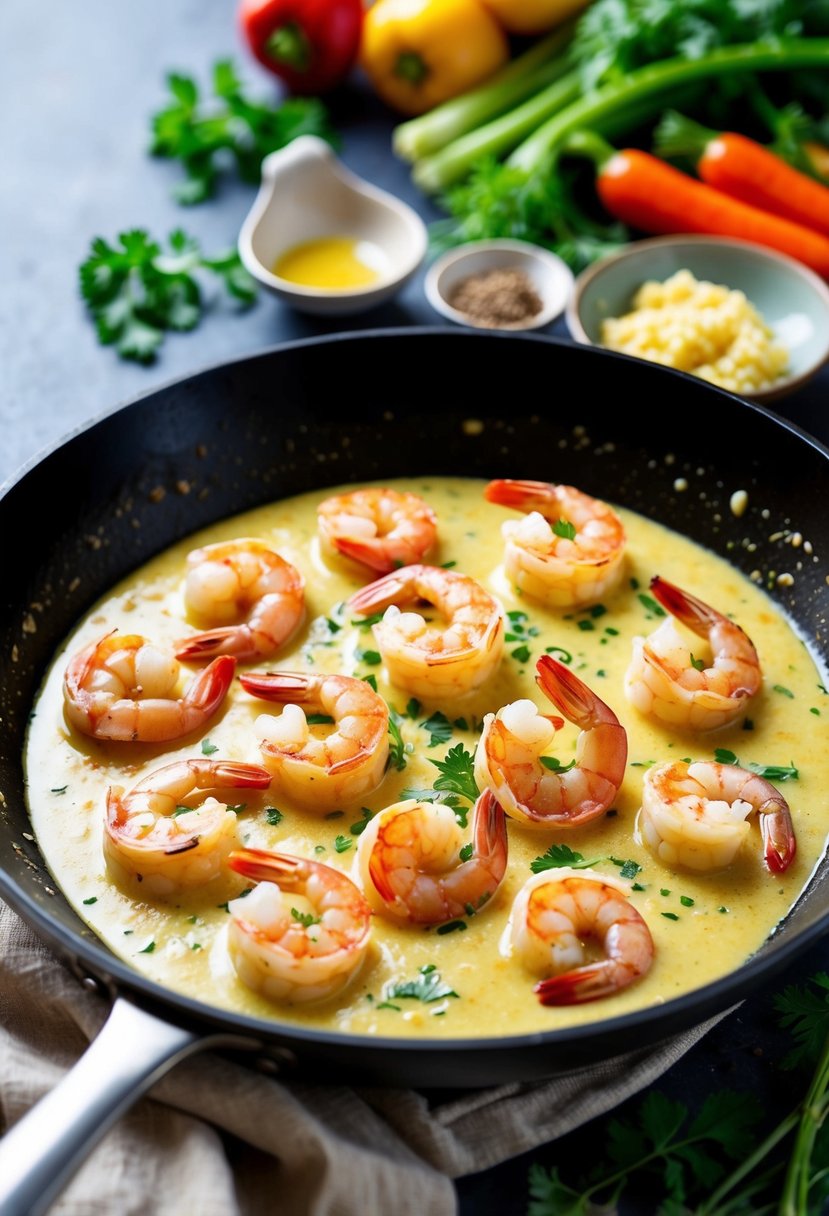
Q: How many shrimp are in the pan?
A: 13